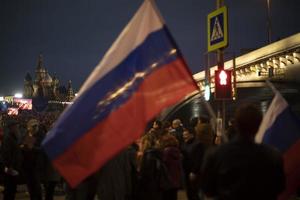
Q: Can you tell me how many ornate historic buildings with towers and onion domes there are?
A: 1